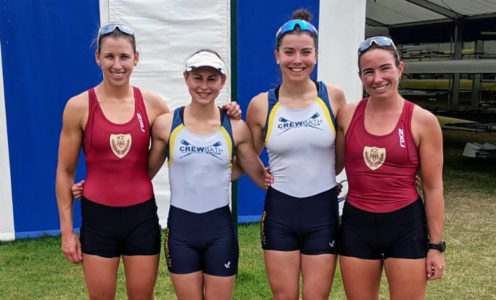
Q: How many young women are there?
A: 4